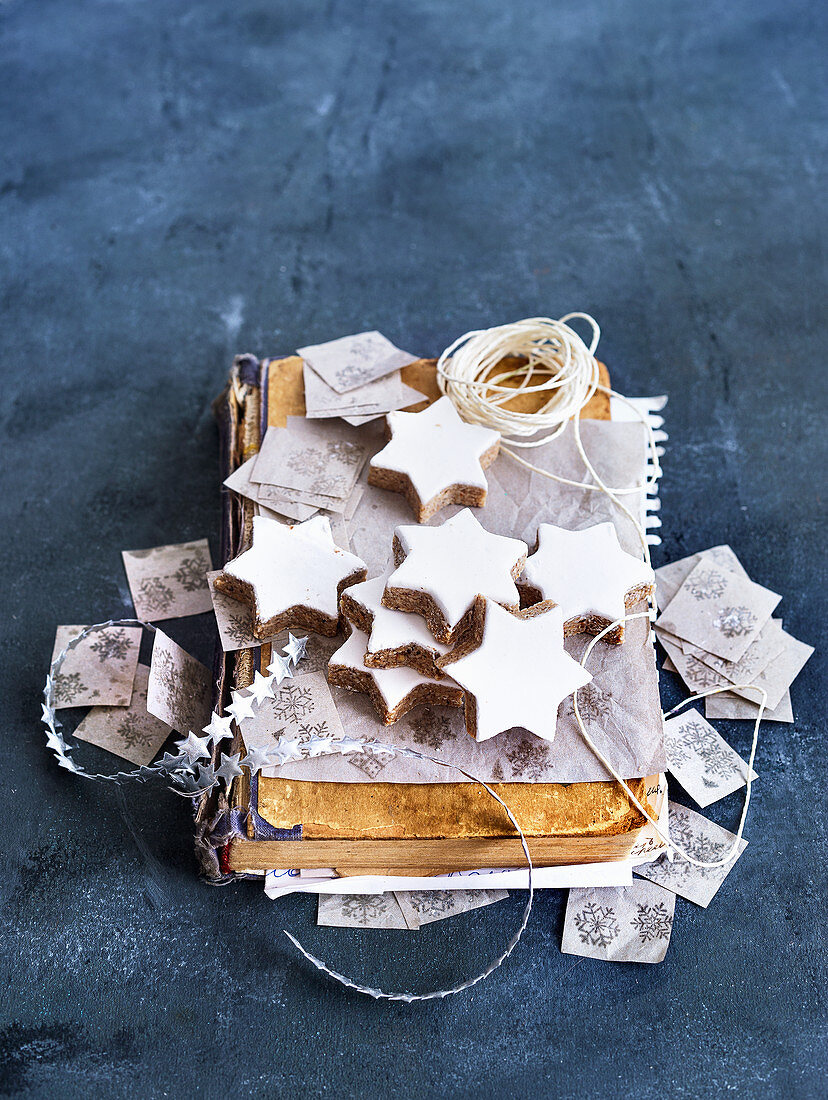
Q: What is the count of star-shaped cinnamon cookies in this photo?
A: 7